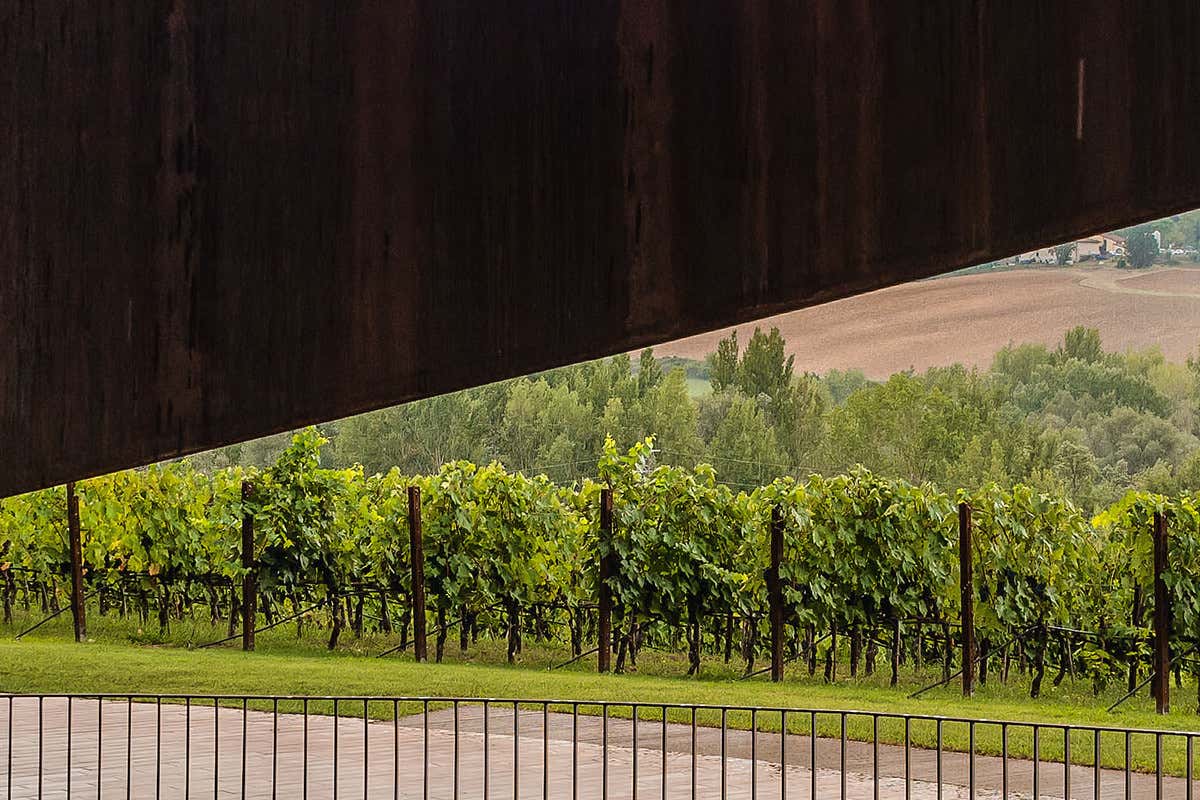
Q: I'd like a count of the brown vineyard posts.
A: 7